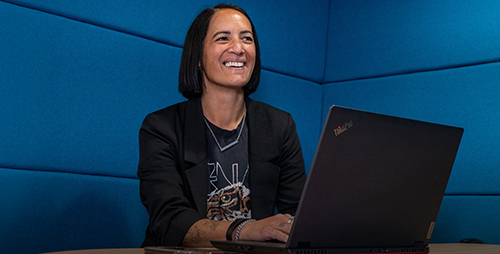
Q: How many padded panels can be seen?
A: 6